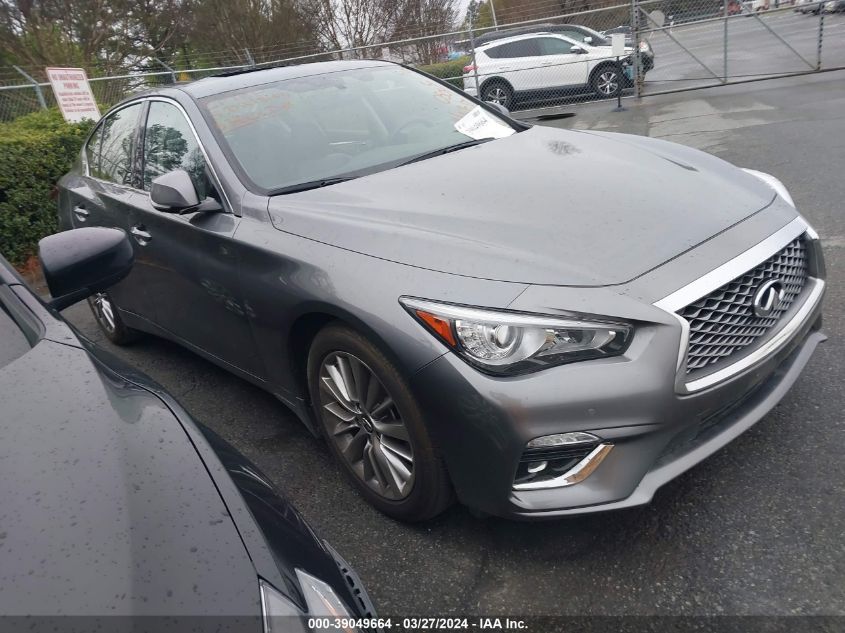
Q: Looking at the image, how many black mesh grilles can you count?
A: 1